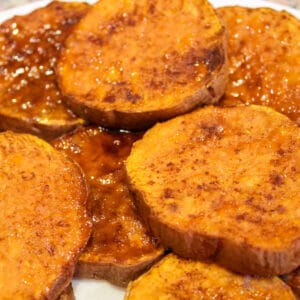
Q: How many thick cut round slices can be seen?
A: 7